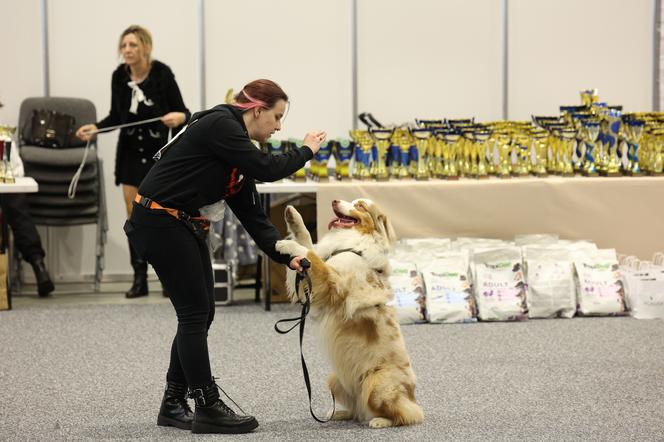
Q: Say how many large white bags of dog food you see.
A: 5